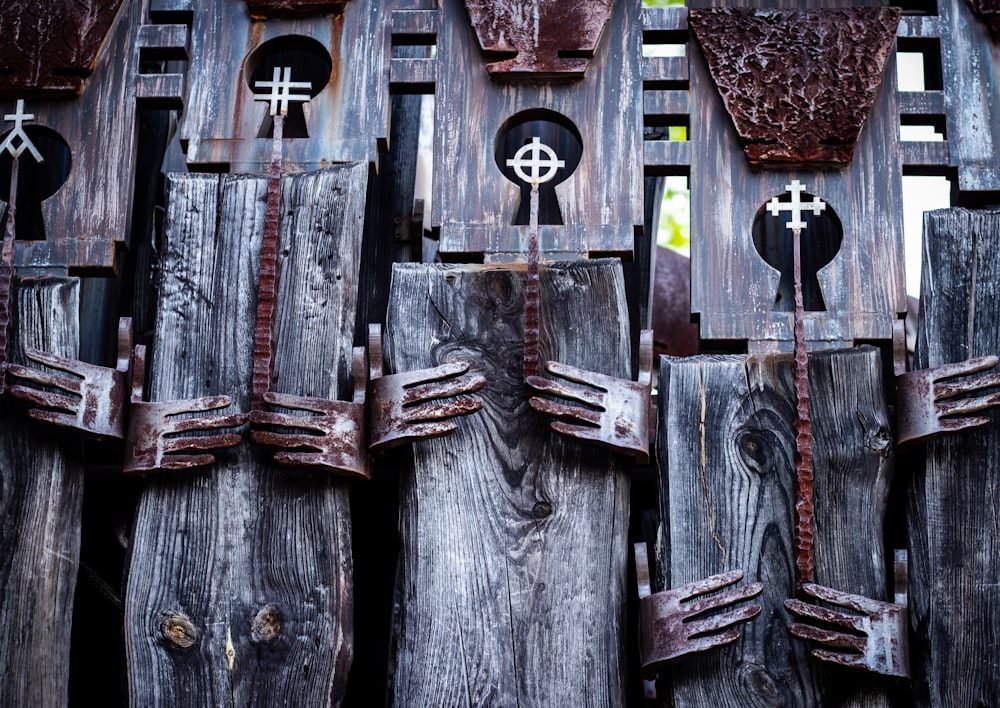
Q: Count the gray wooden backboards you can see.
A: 5